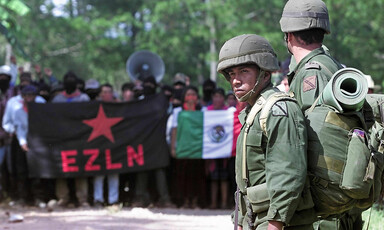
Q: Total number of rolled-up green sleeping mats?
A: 1